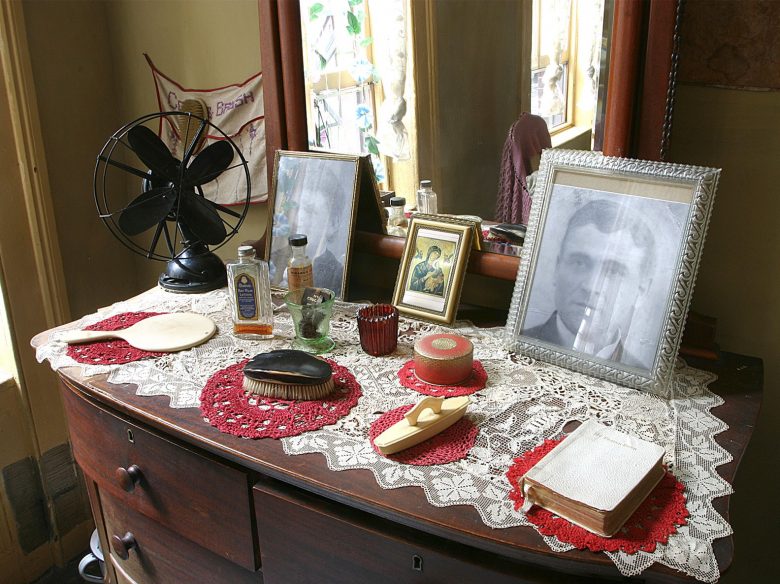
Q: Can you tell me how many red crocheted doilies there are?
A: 5